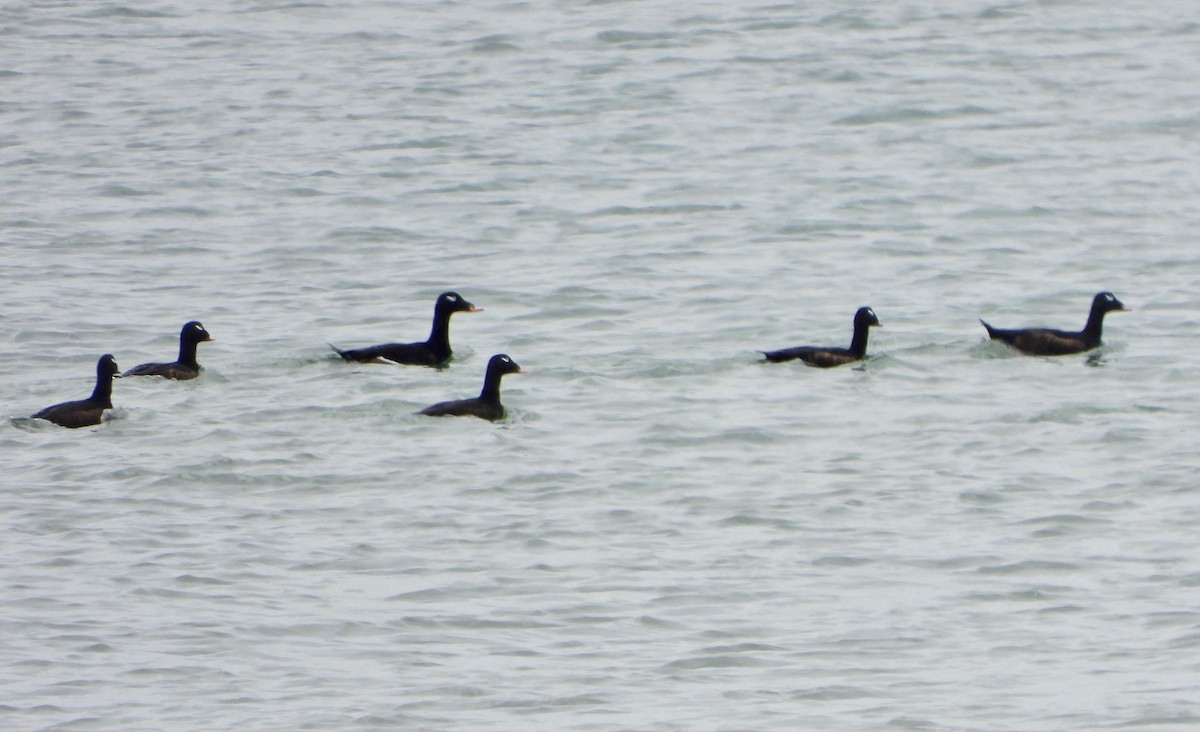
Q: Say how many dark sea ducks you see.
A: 6